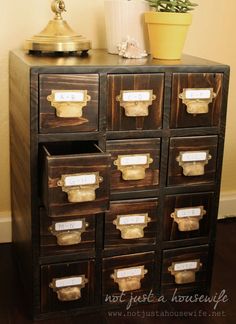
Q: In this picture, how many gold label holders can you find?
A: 12